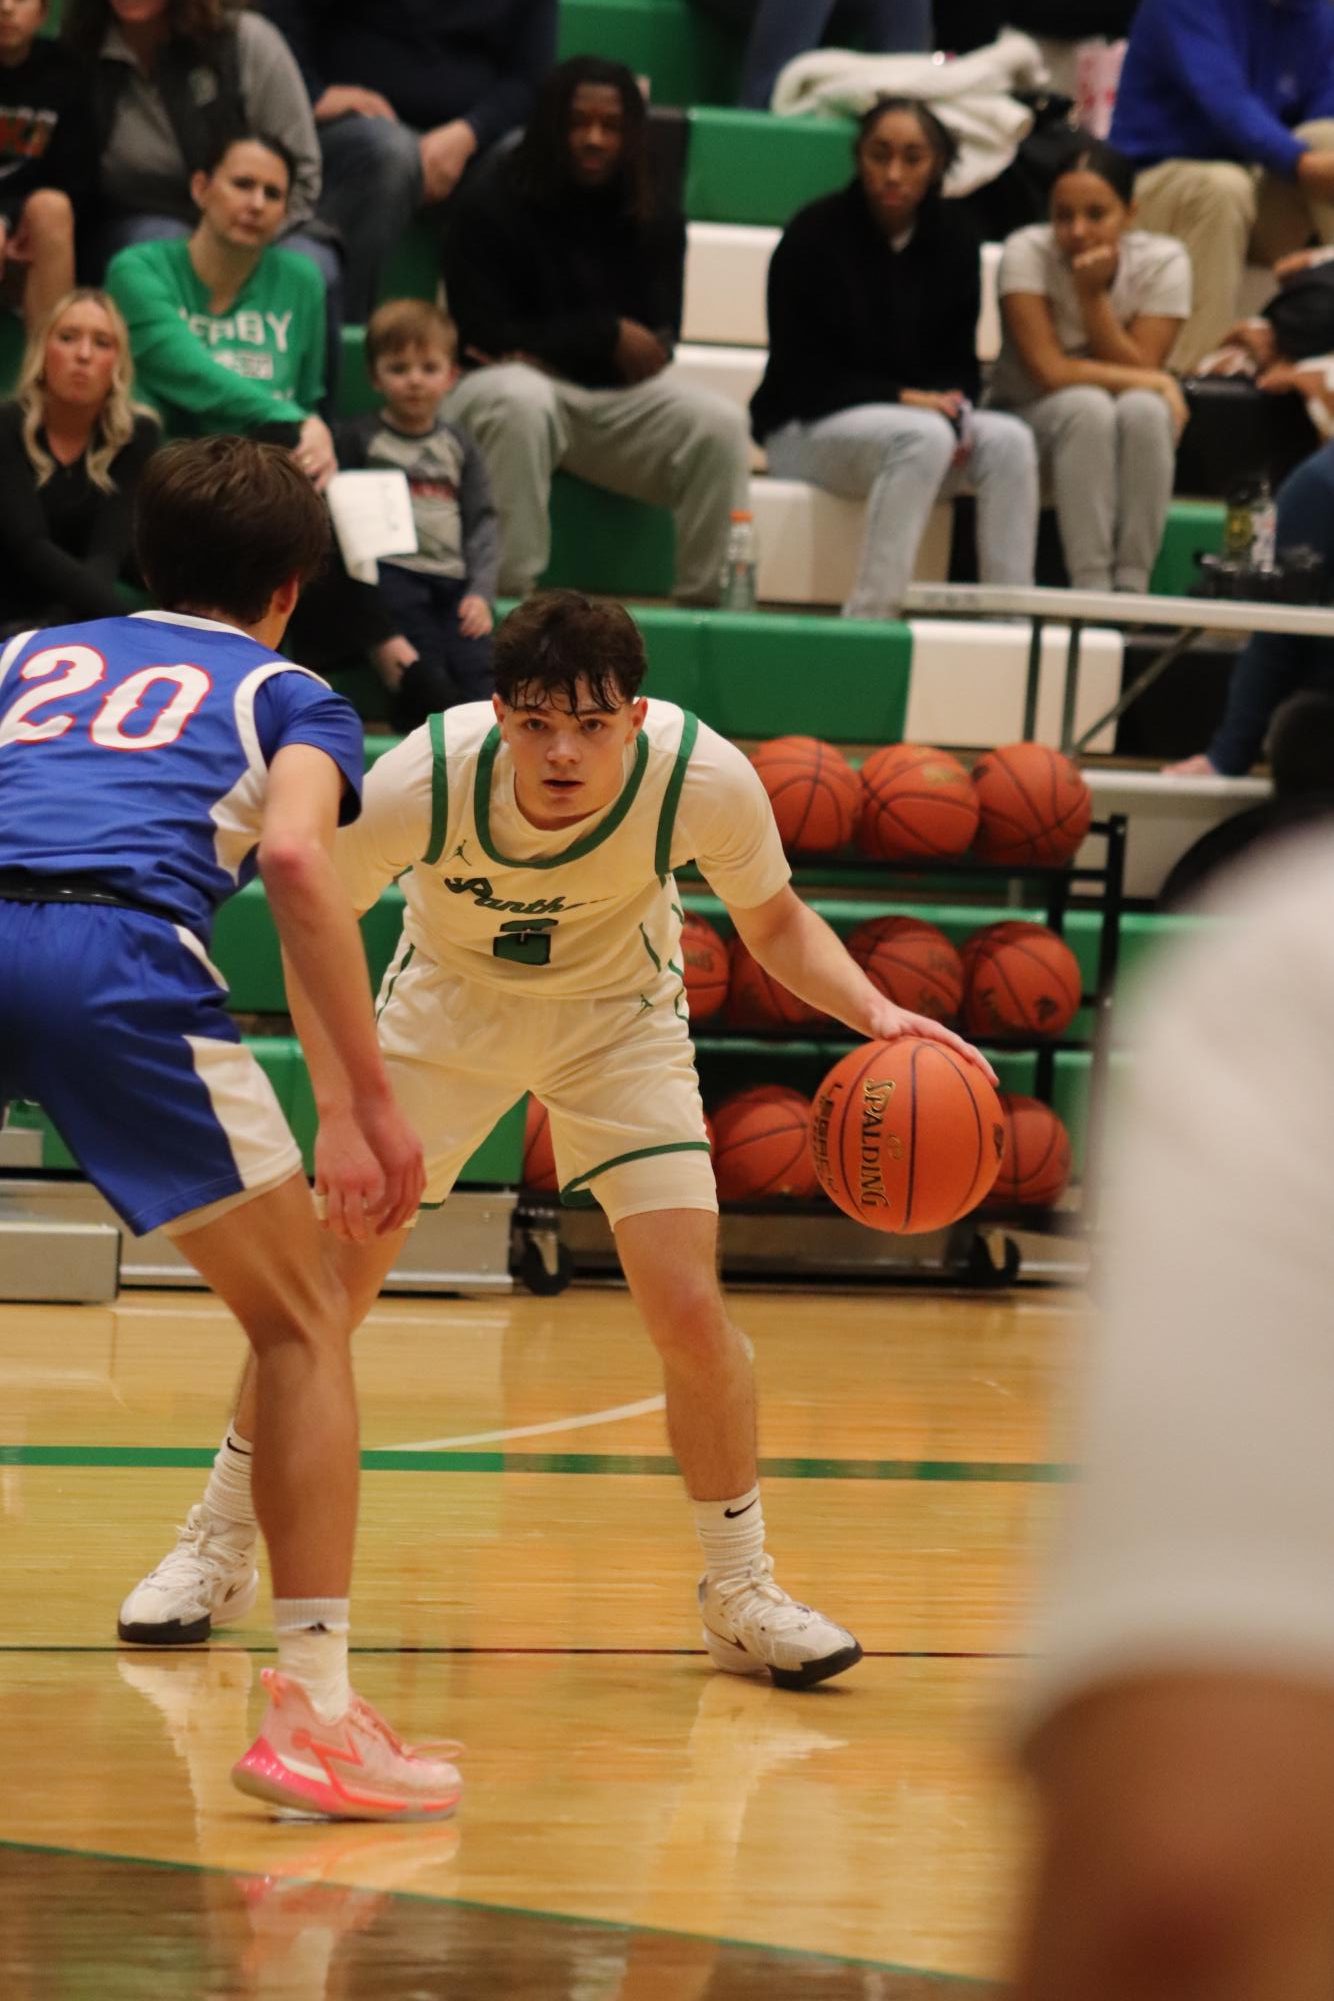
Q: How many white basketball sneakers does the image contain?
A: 2